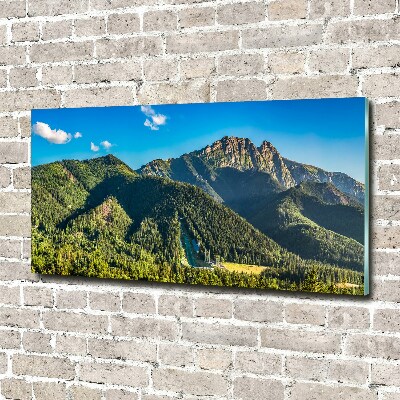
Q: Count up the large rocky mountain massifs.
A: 1